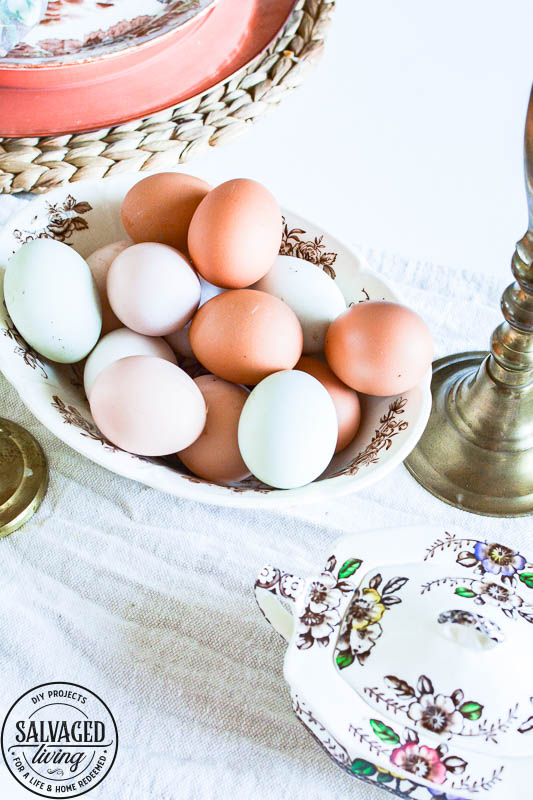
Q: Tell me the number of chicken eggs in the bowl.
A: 14